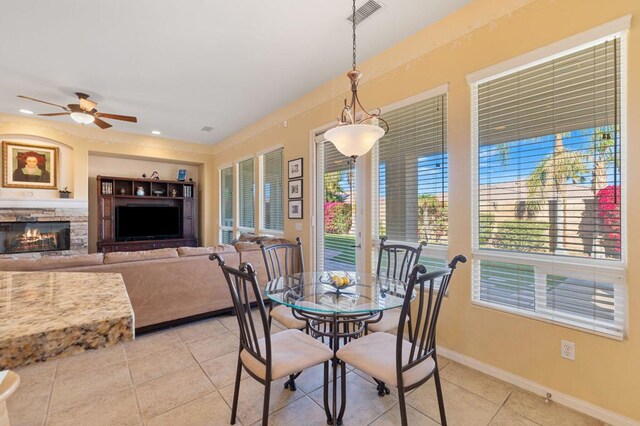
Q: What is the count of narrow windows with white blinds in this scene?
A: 3